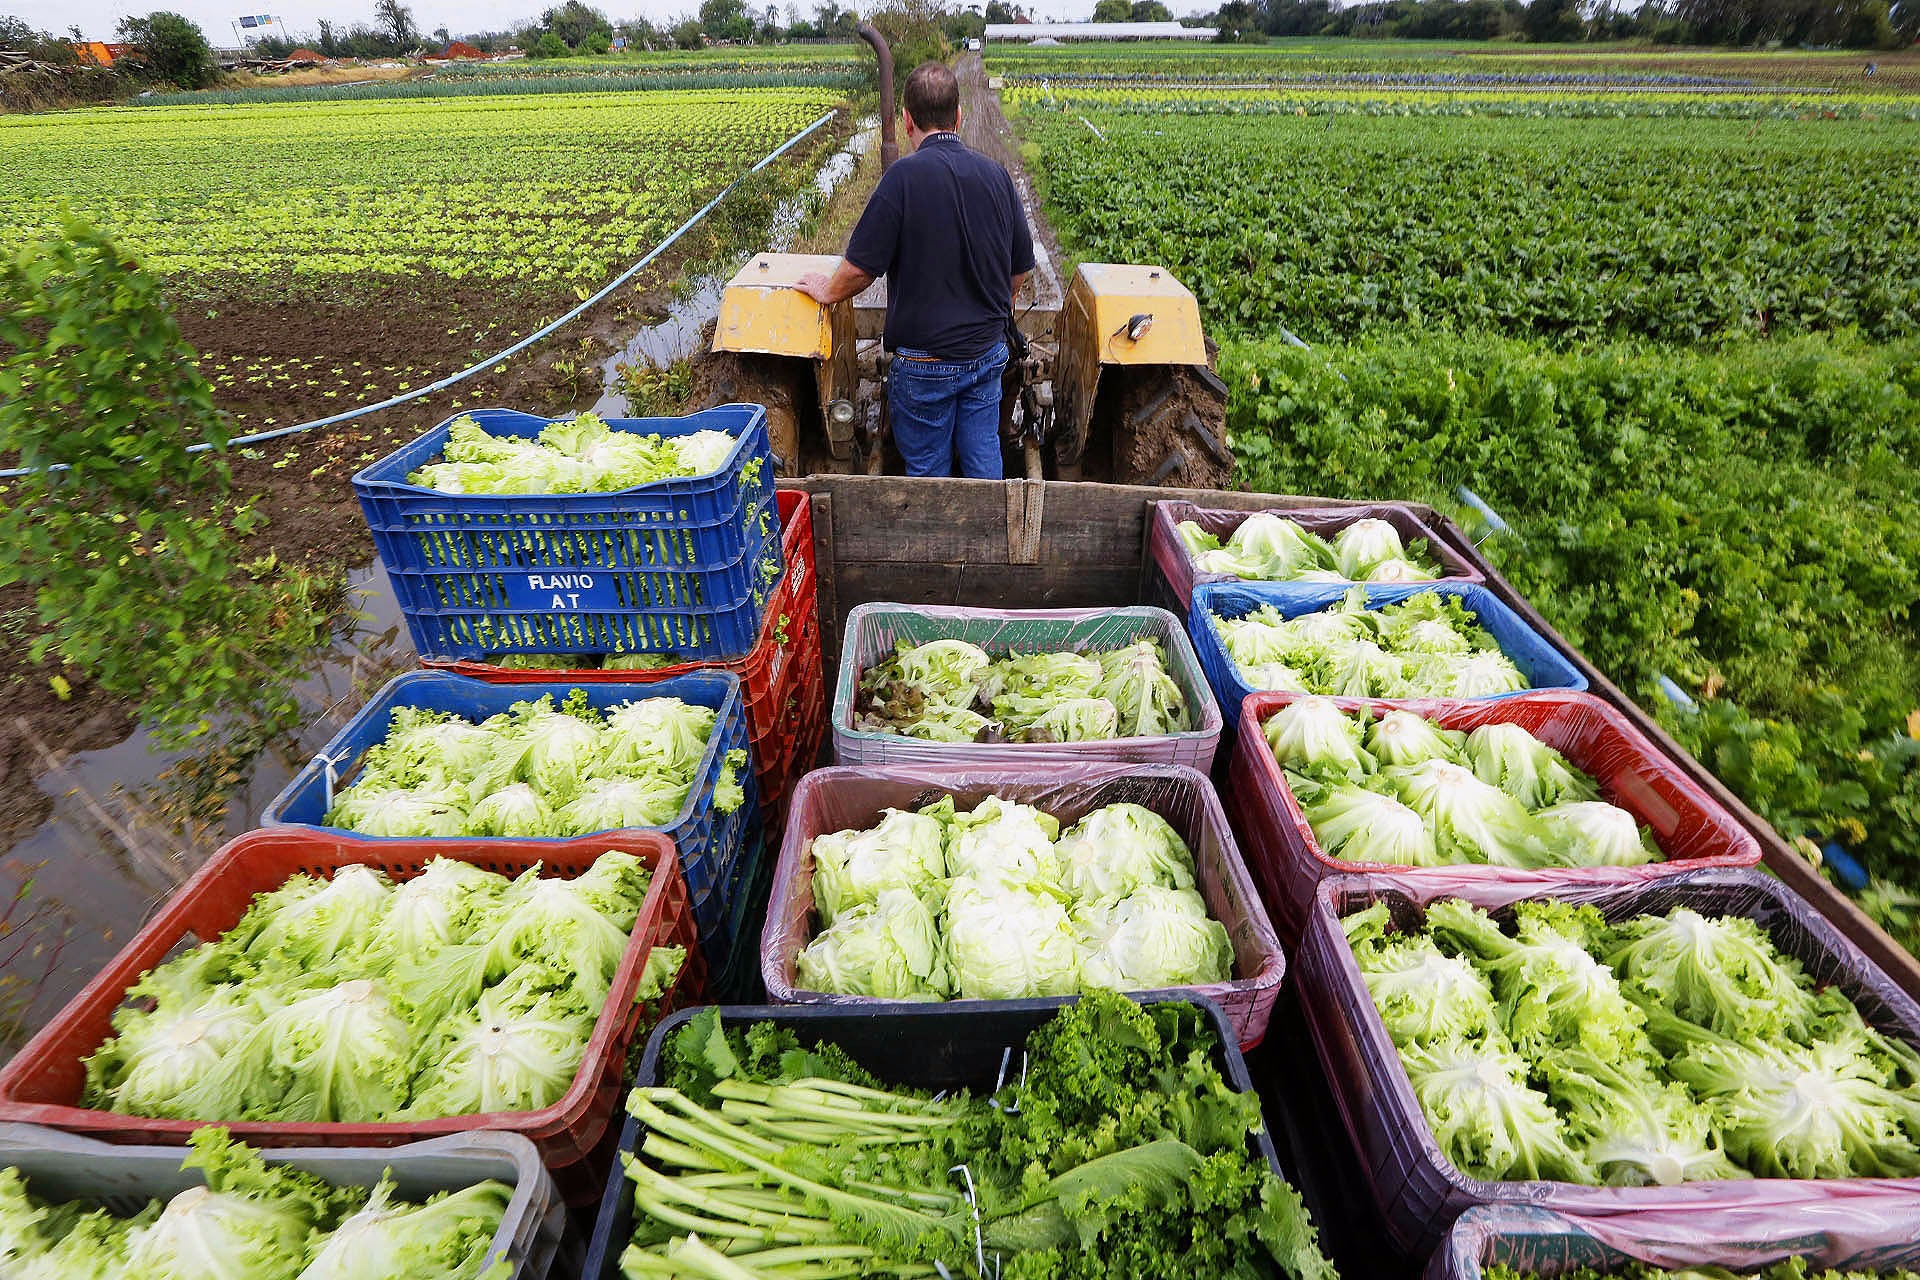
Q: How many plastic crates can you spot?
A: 13